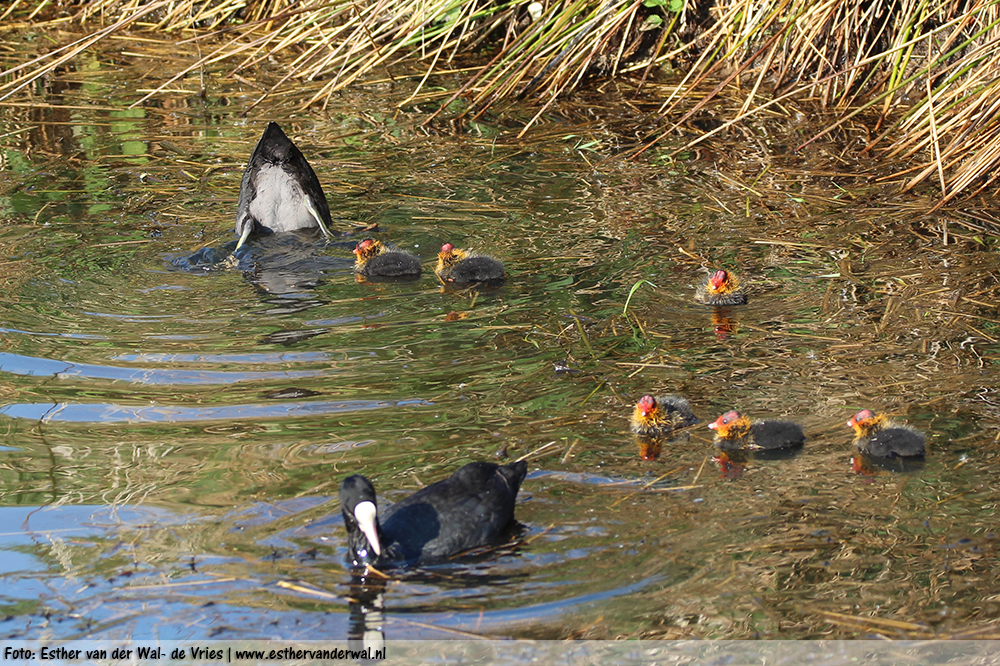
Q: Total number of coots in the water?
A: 8